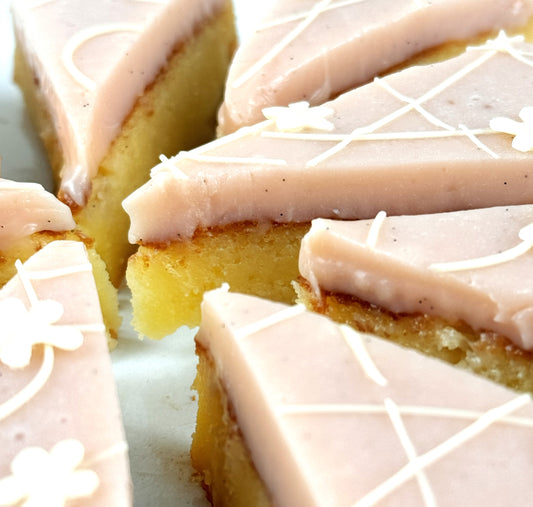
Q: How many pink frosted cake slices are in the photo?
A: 7